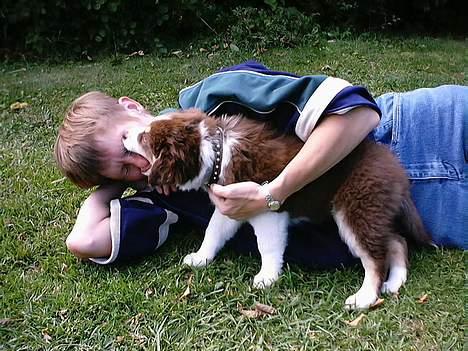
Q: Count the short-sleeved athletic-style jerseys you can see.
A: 1